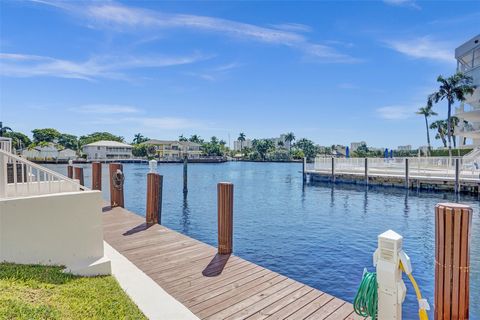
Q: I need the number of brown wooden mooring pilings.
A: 7